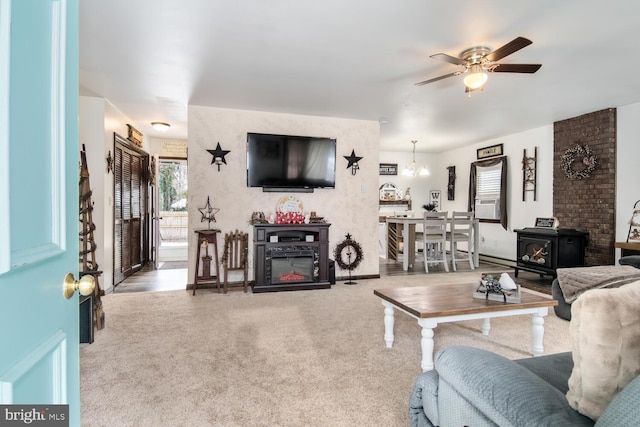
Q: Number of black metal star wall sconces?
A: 2